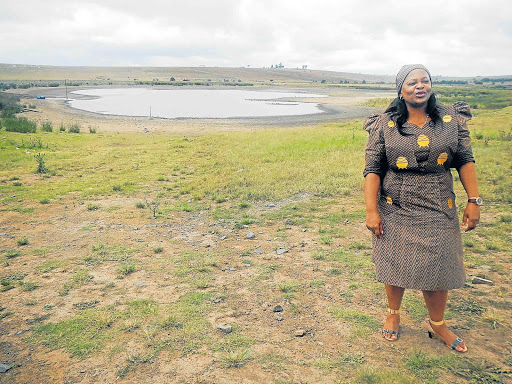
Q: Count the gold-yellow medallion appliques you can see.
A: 7